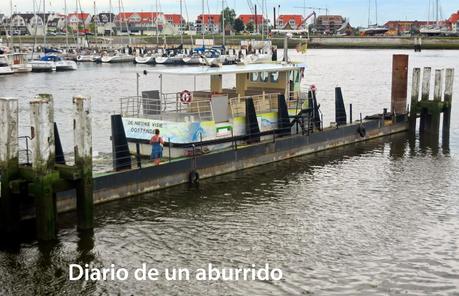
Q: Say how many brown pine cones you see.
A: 0